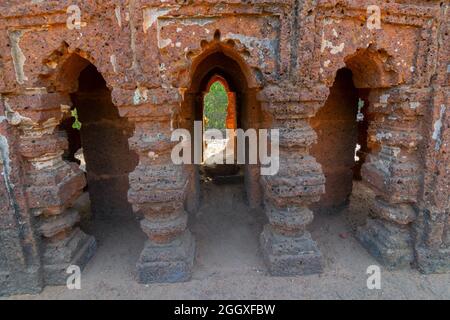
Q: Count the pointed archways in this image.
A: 3